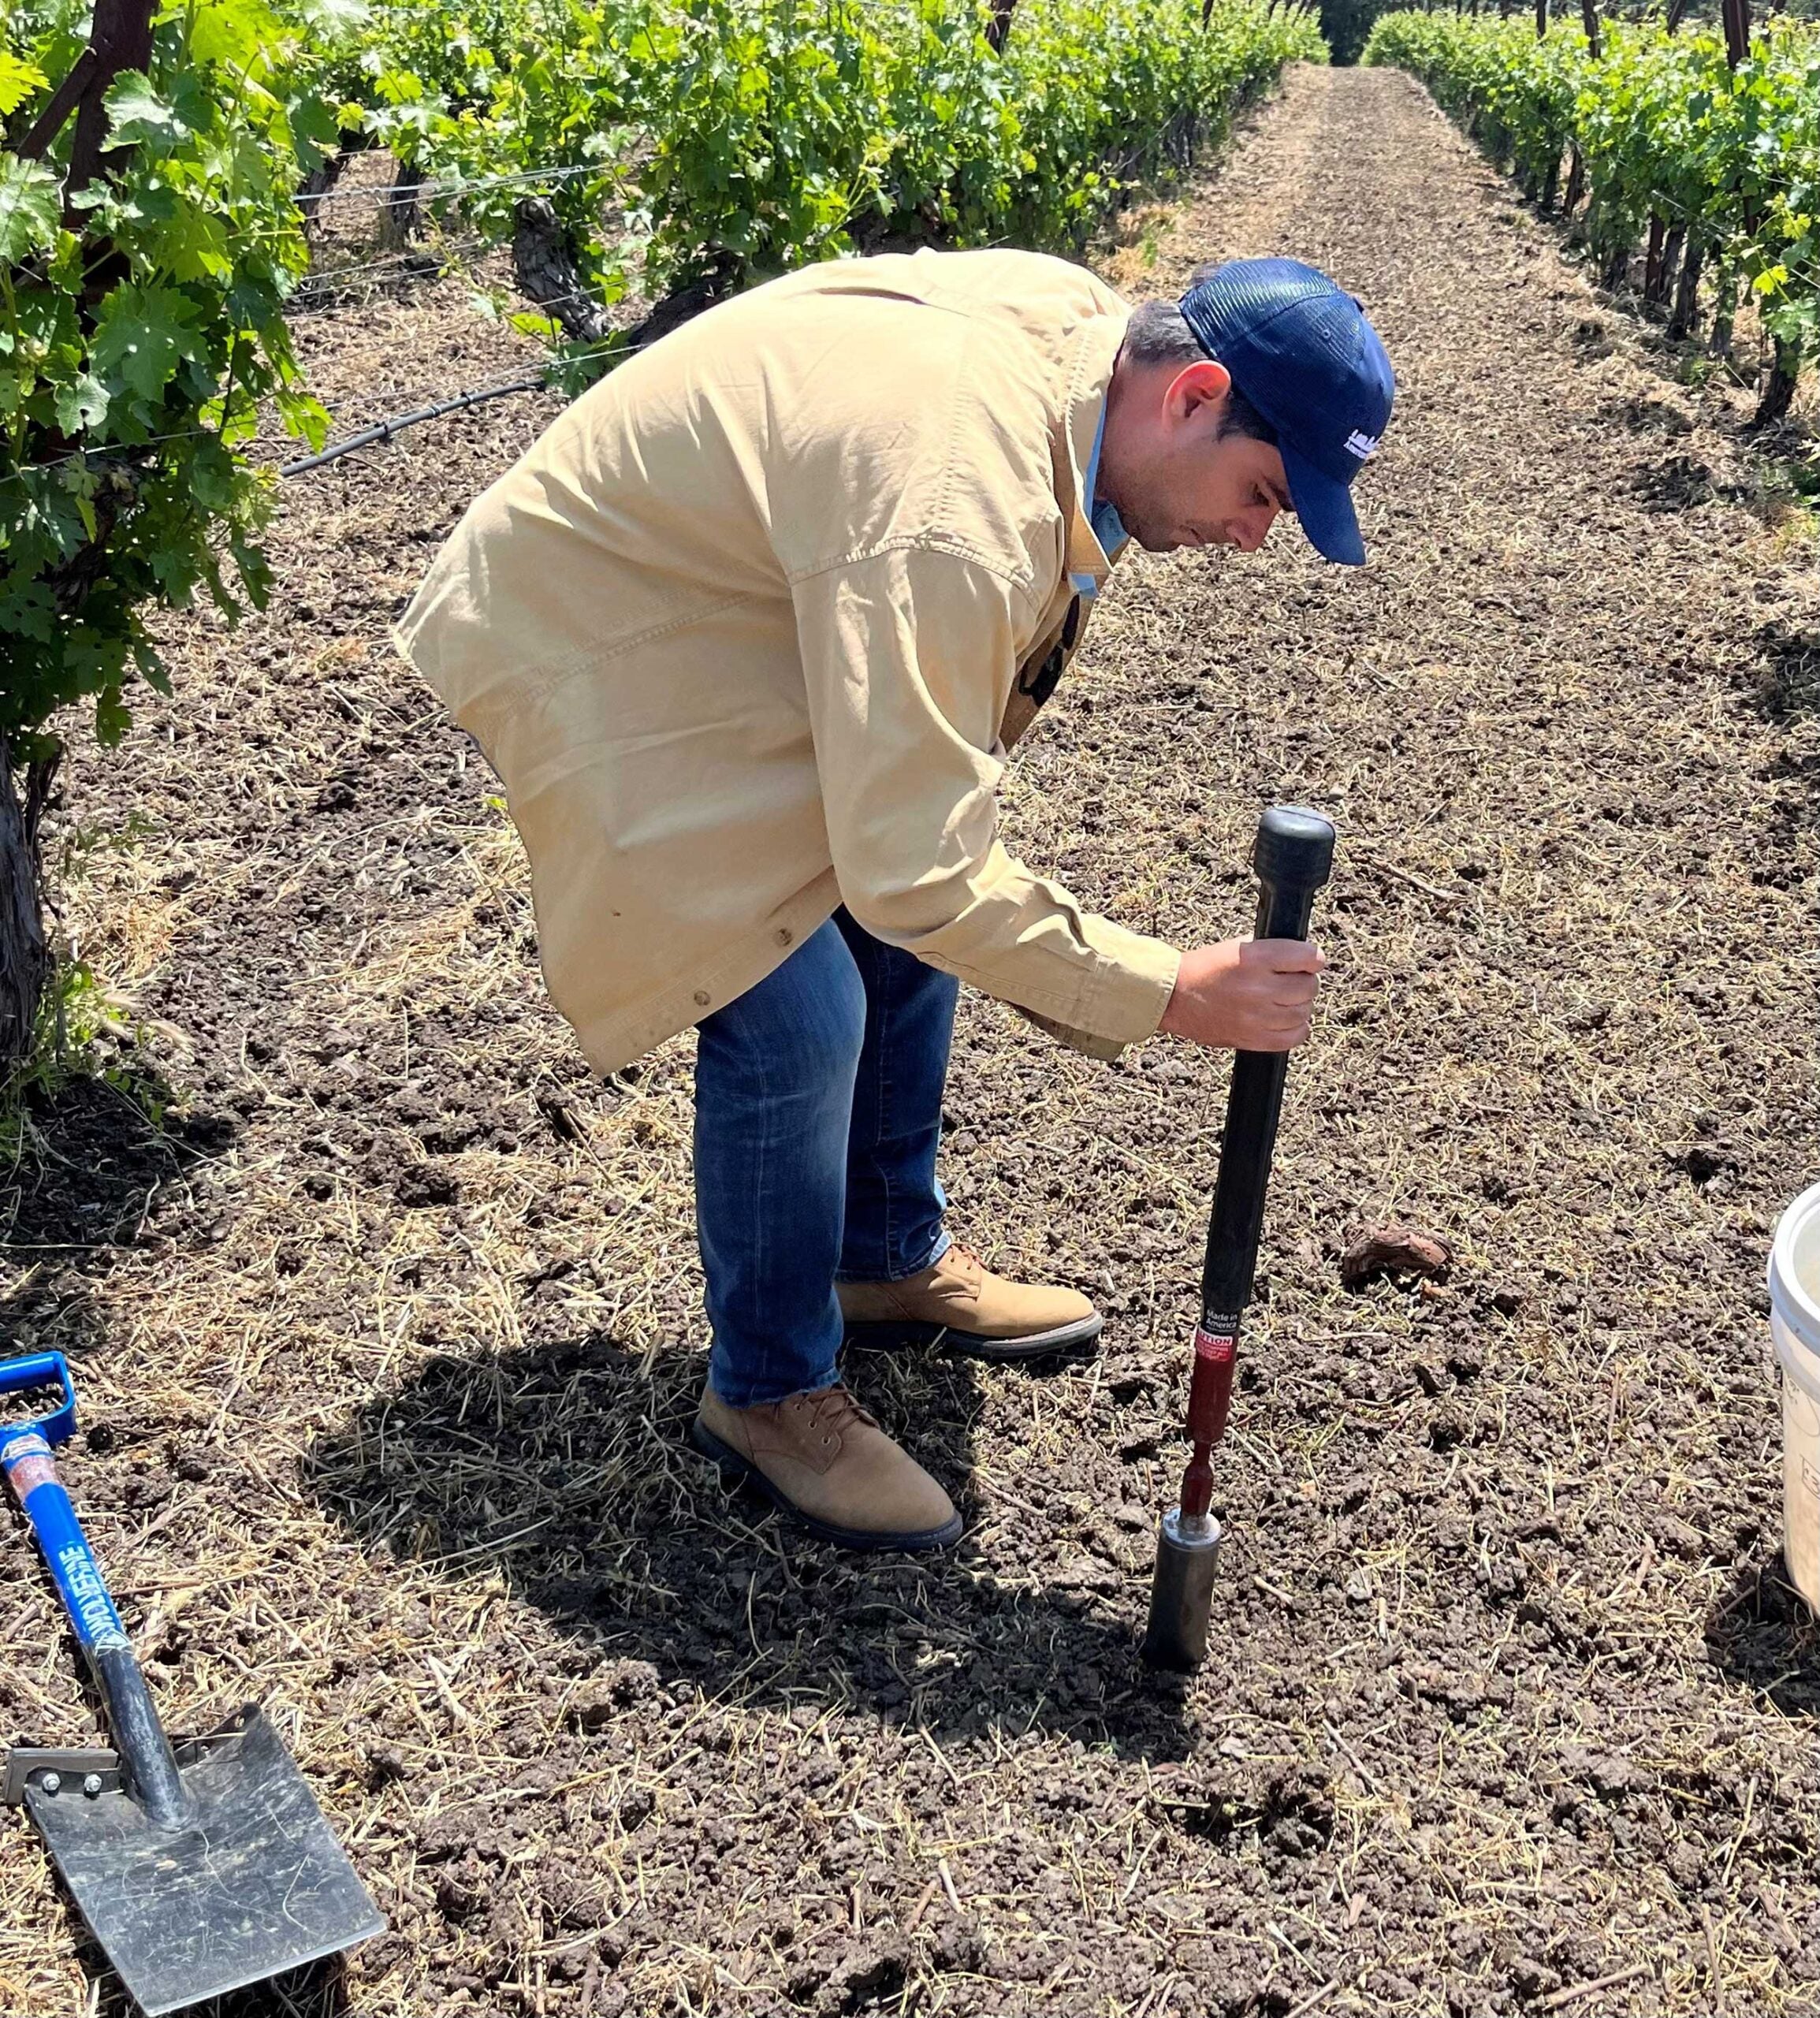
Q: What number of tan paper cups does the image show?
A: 0